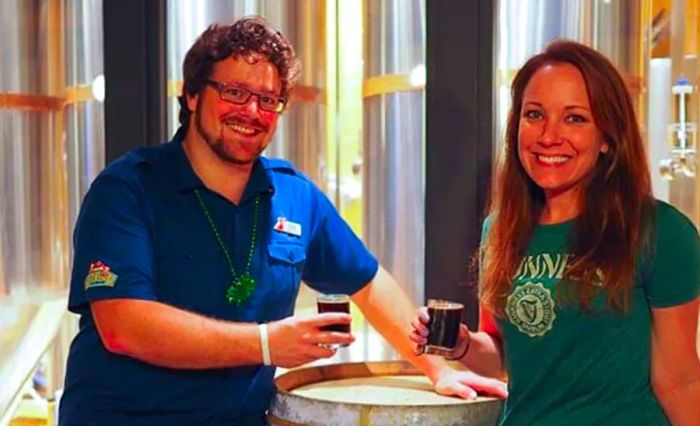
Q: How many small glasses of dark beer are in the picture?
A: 2